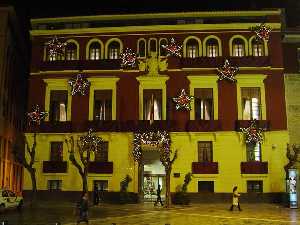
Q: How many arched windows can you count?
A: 11